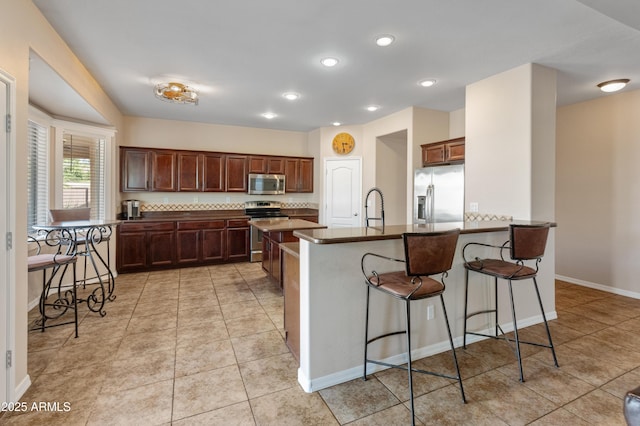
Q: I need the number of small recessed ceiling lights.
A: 7